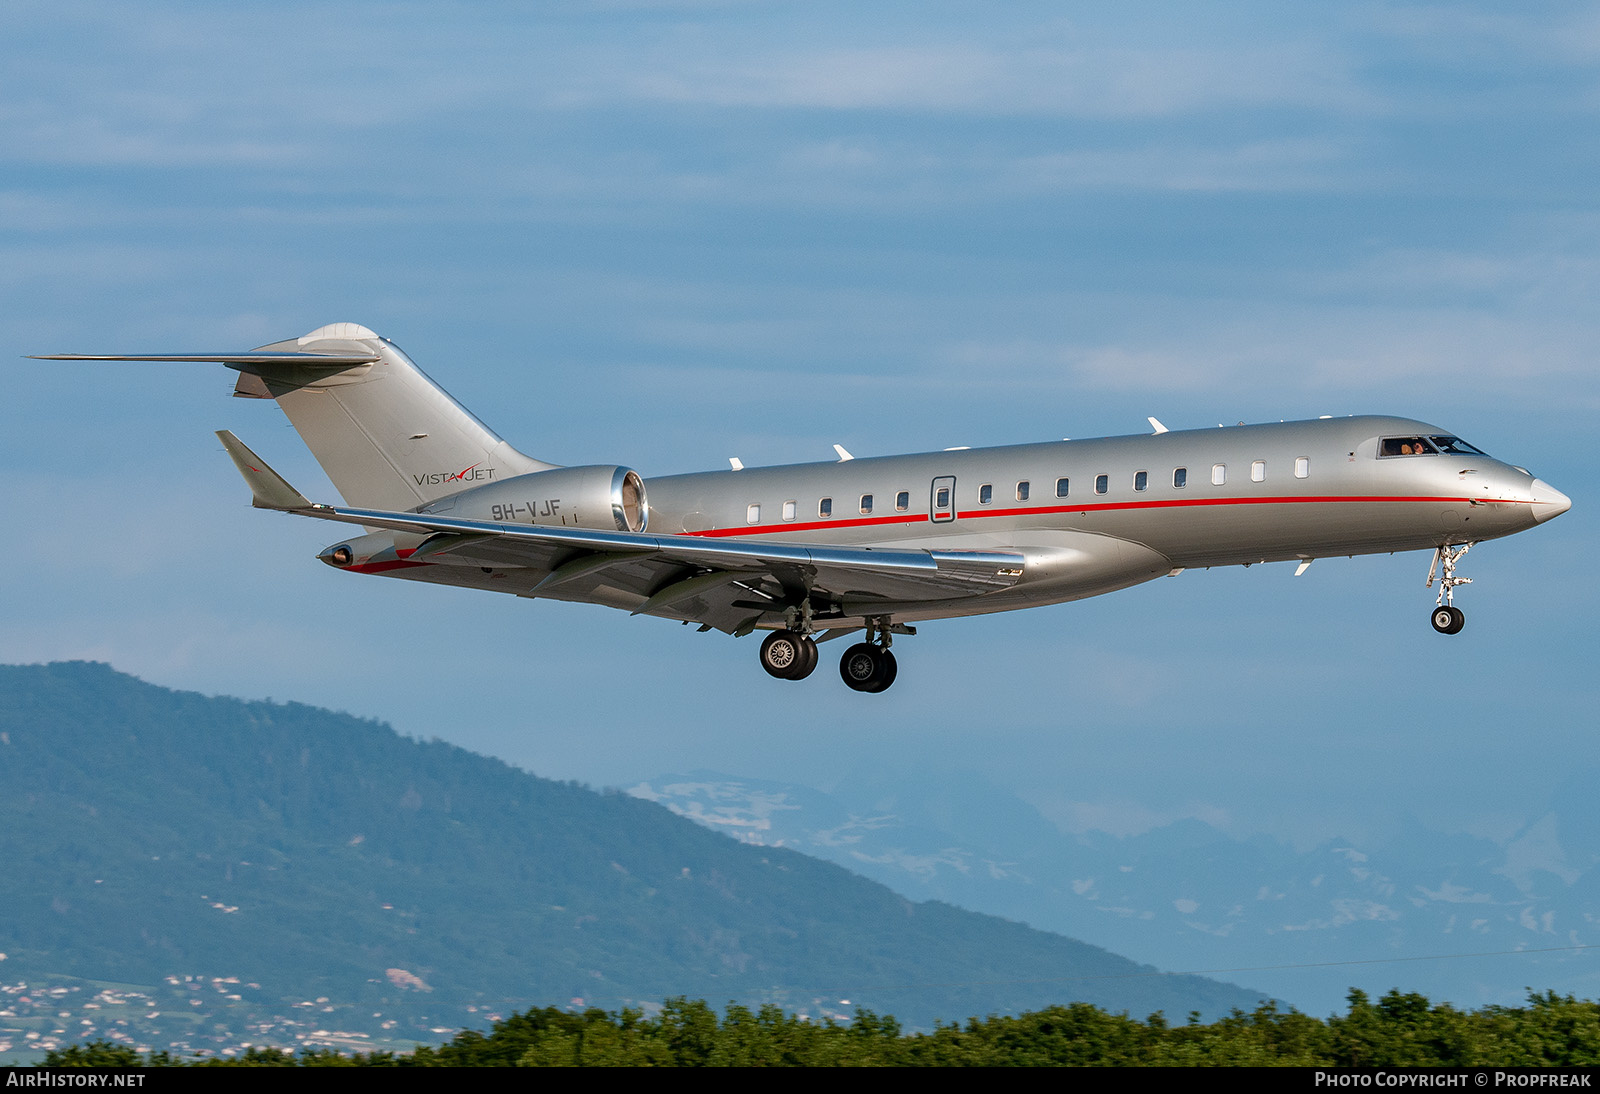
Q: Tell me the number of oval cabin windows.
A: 15